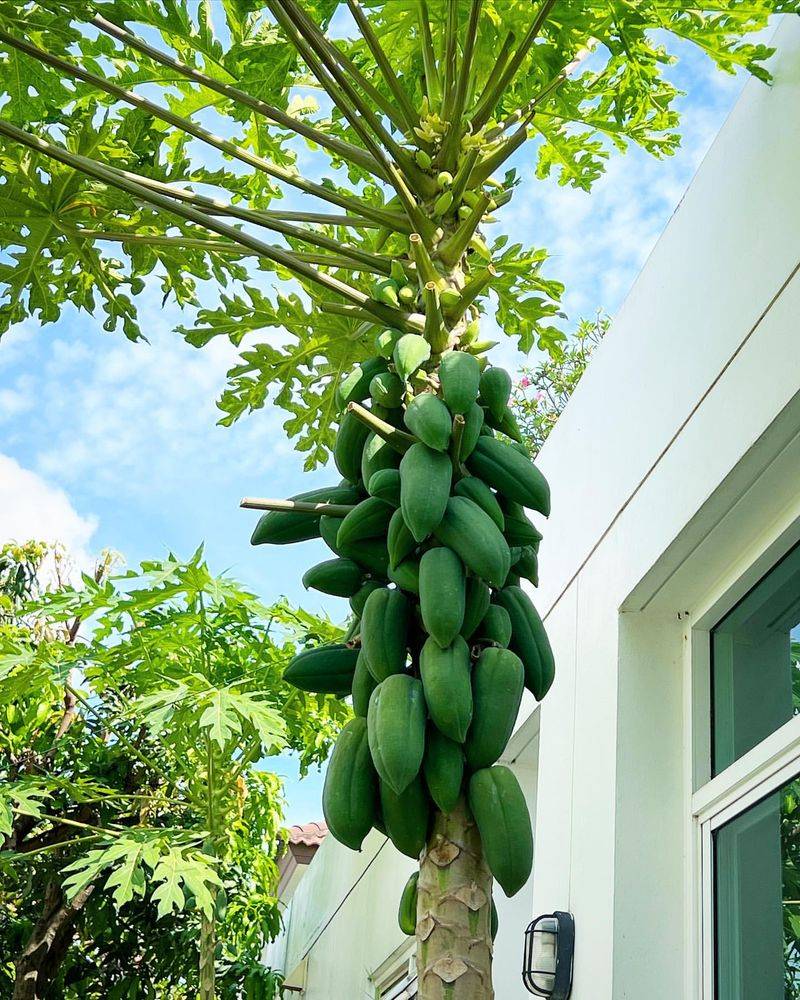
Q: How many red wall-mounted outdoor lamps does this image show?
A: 0